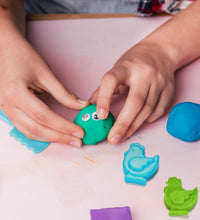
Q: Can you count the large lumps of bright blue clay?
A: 1